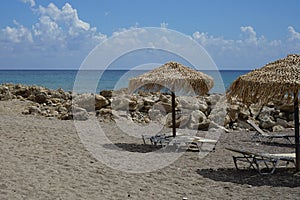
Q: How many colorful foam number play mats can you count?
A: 0